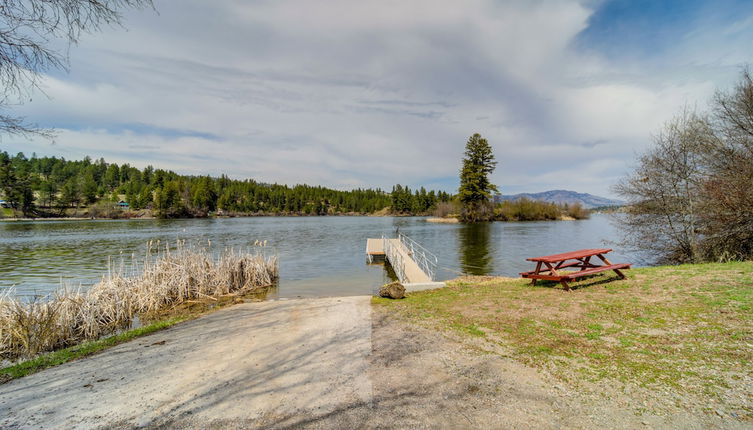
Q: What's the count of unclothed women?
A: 0